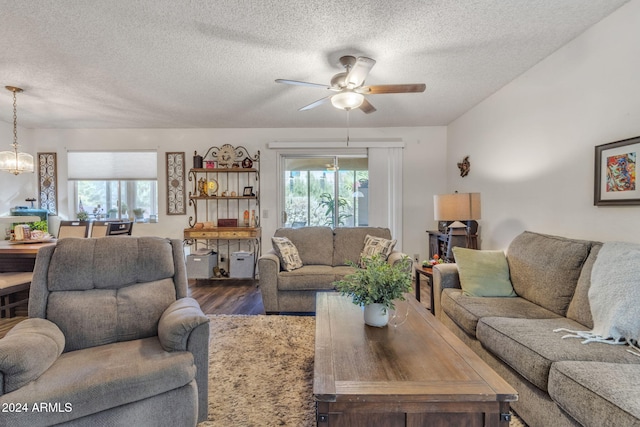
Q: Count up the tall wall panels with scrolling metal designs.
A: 2